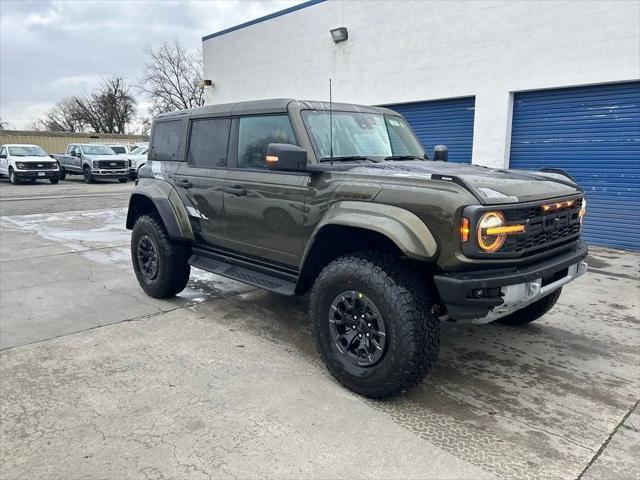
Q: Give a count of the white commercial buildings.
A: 1